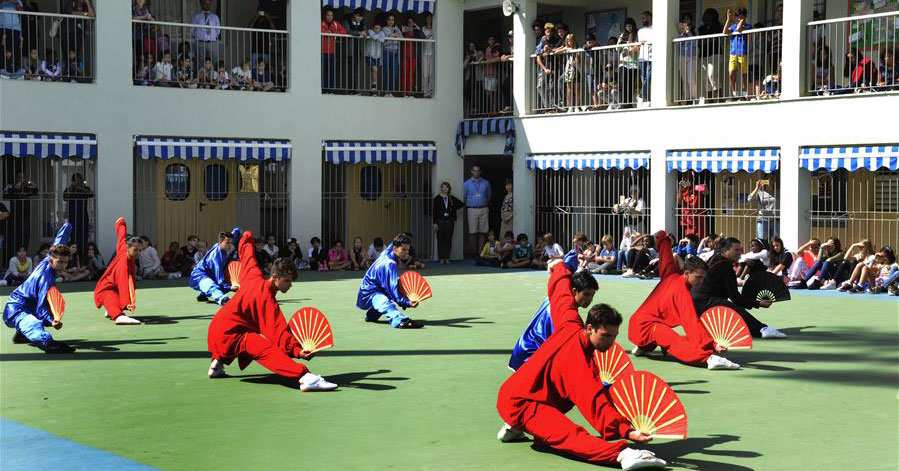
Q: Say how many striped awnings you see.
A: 8